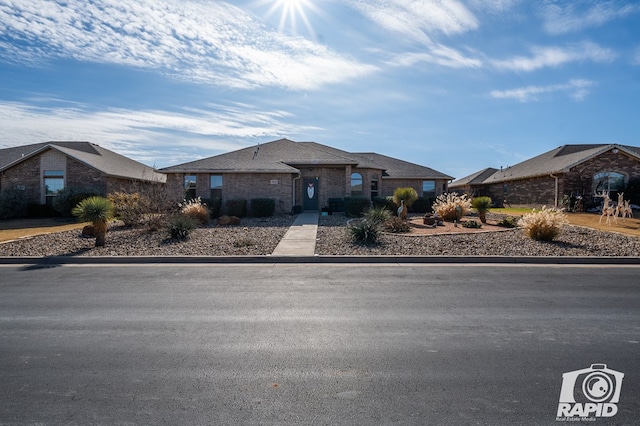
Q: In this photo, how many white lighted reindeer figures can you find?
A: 3